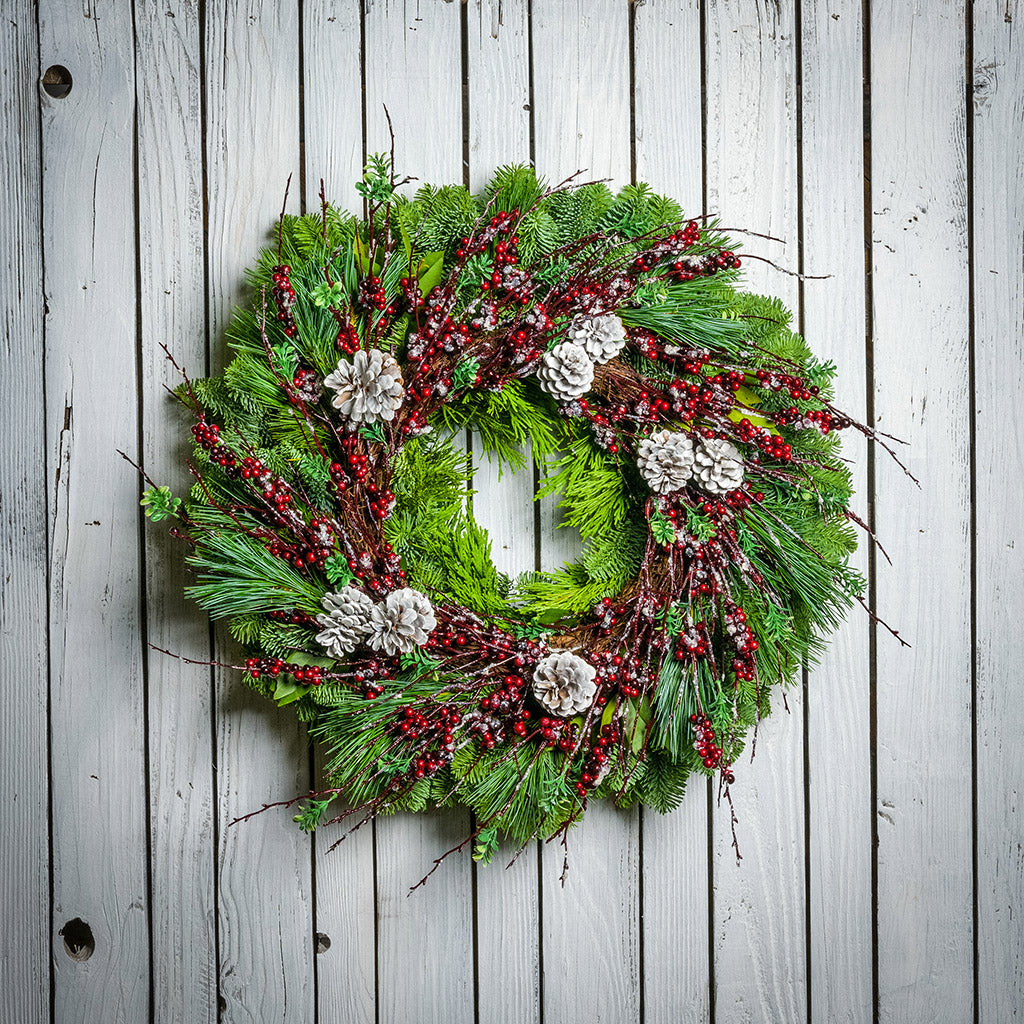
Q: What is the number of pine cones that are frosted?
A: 8